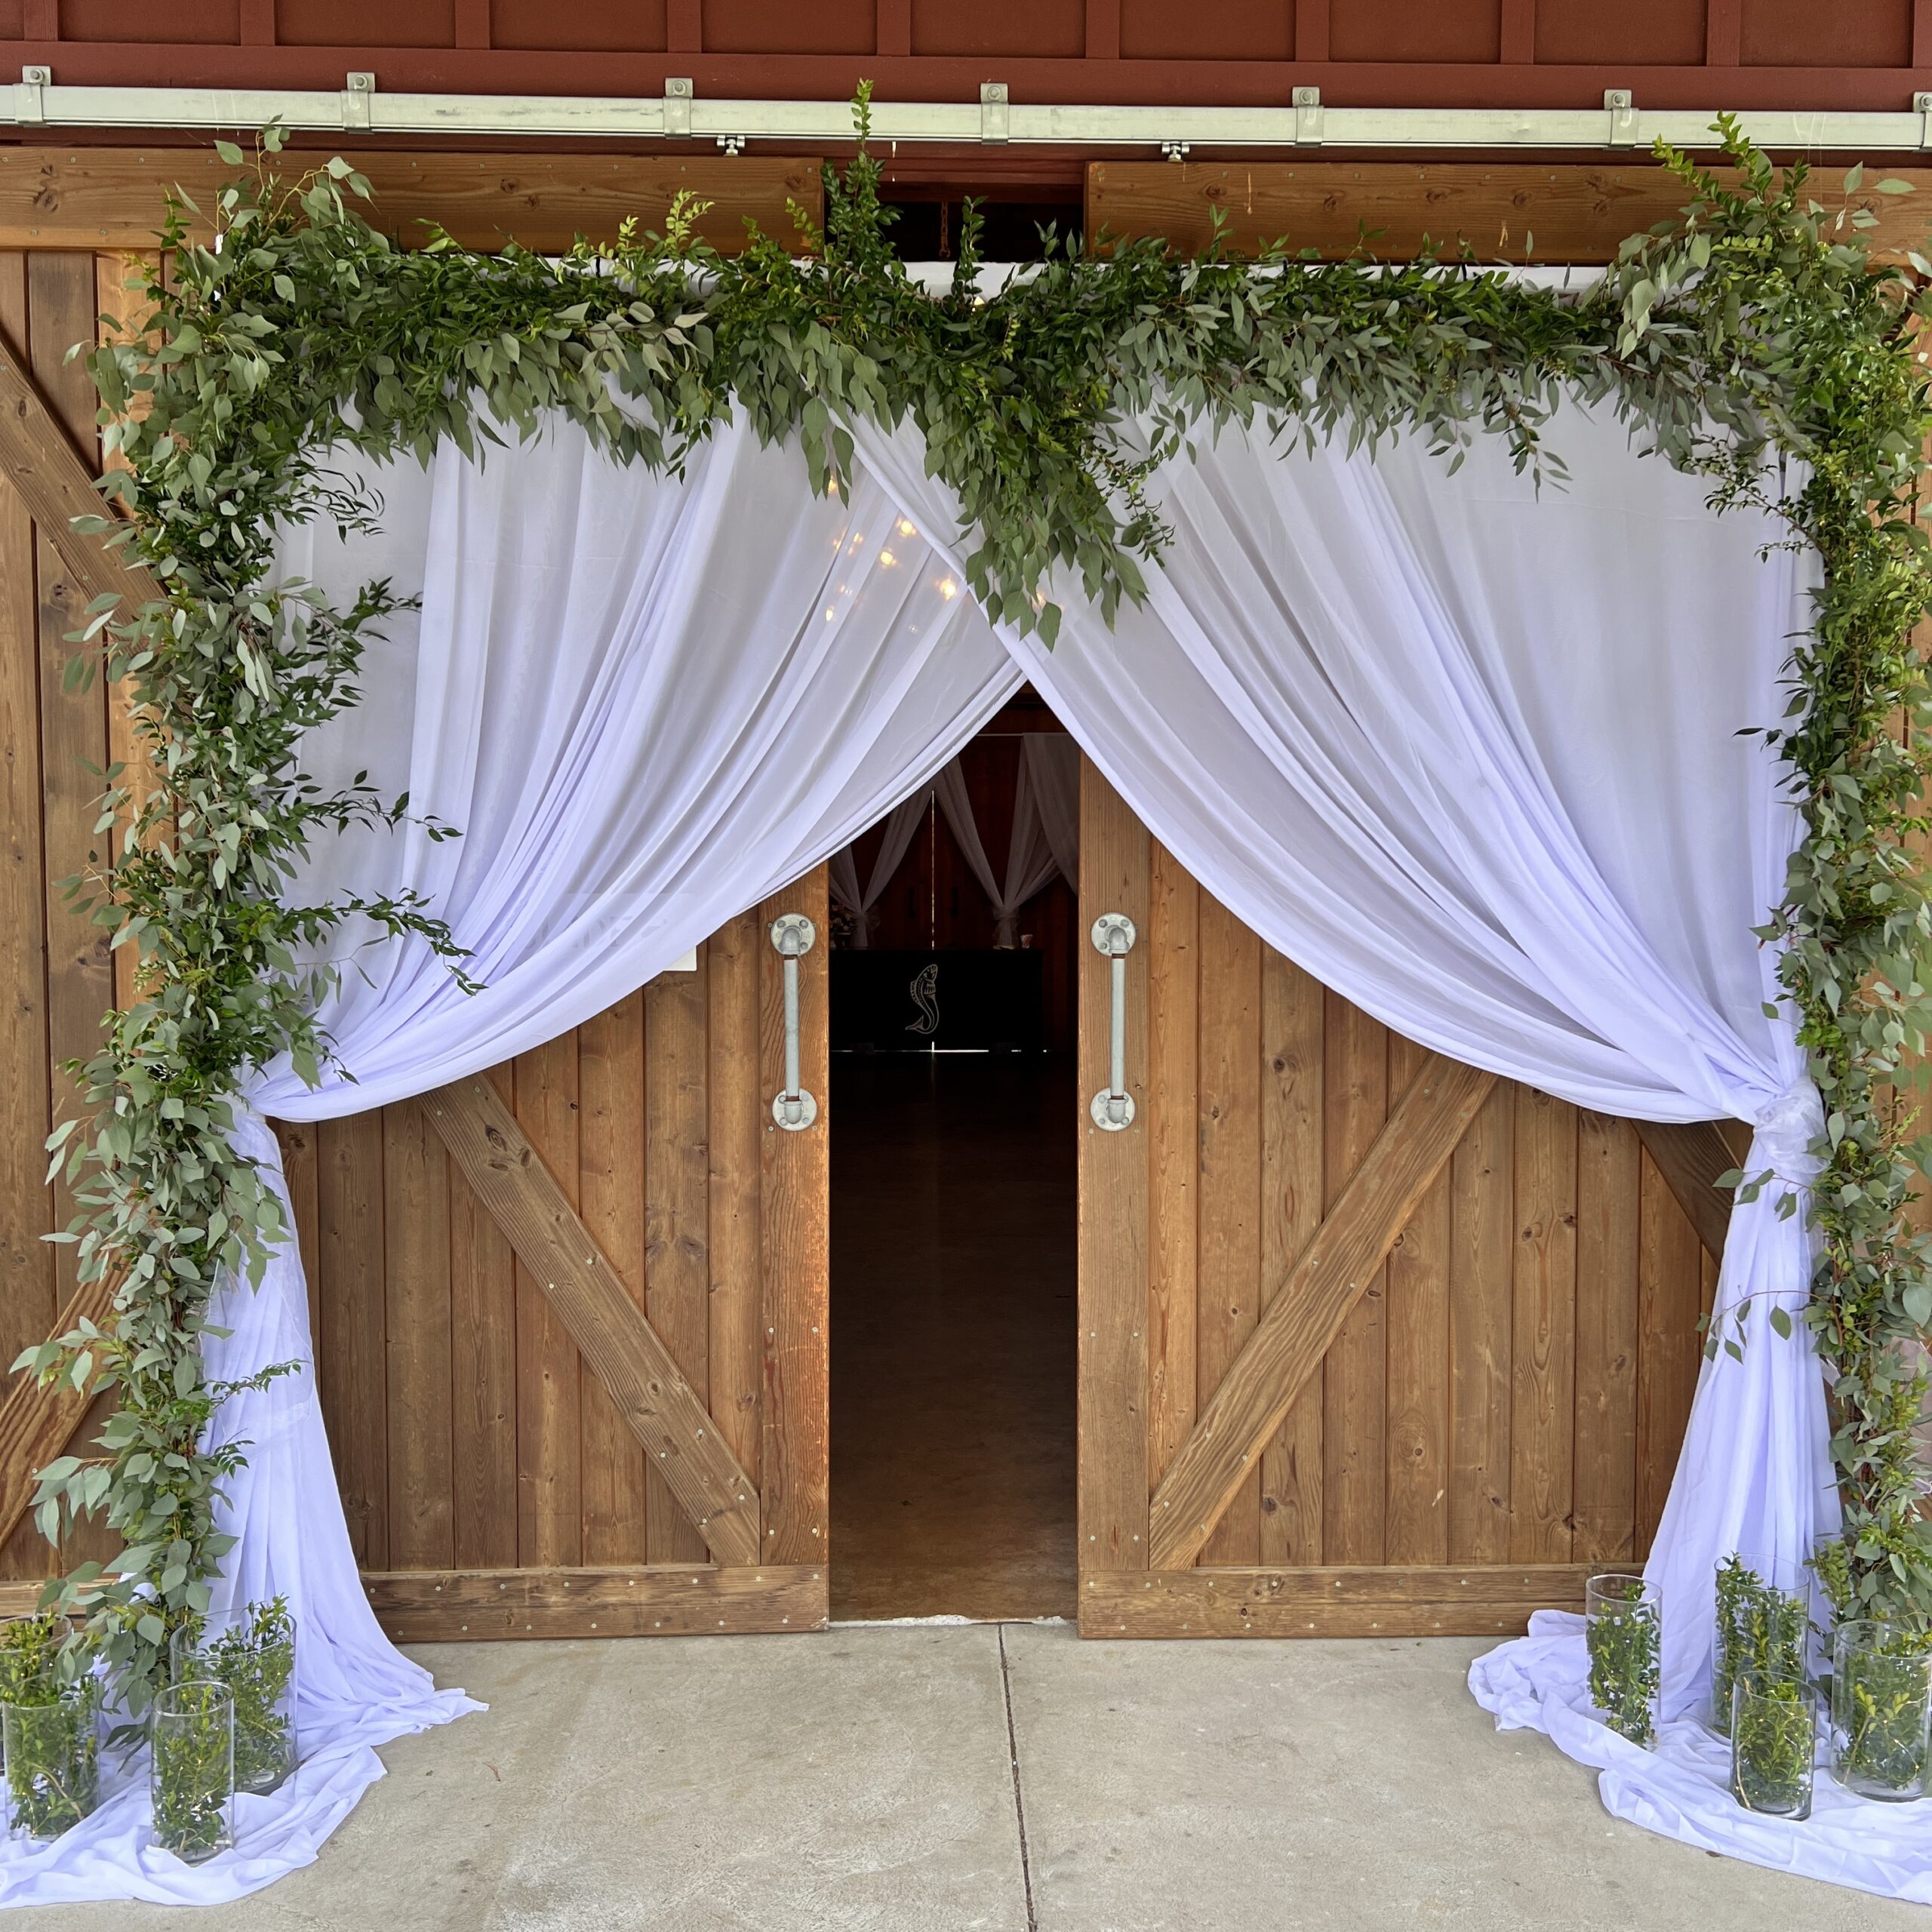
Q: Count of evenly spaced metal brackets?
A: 7